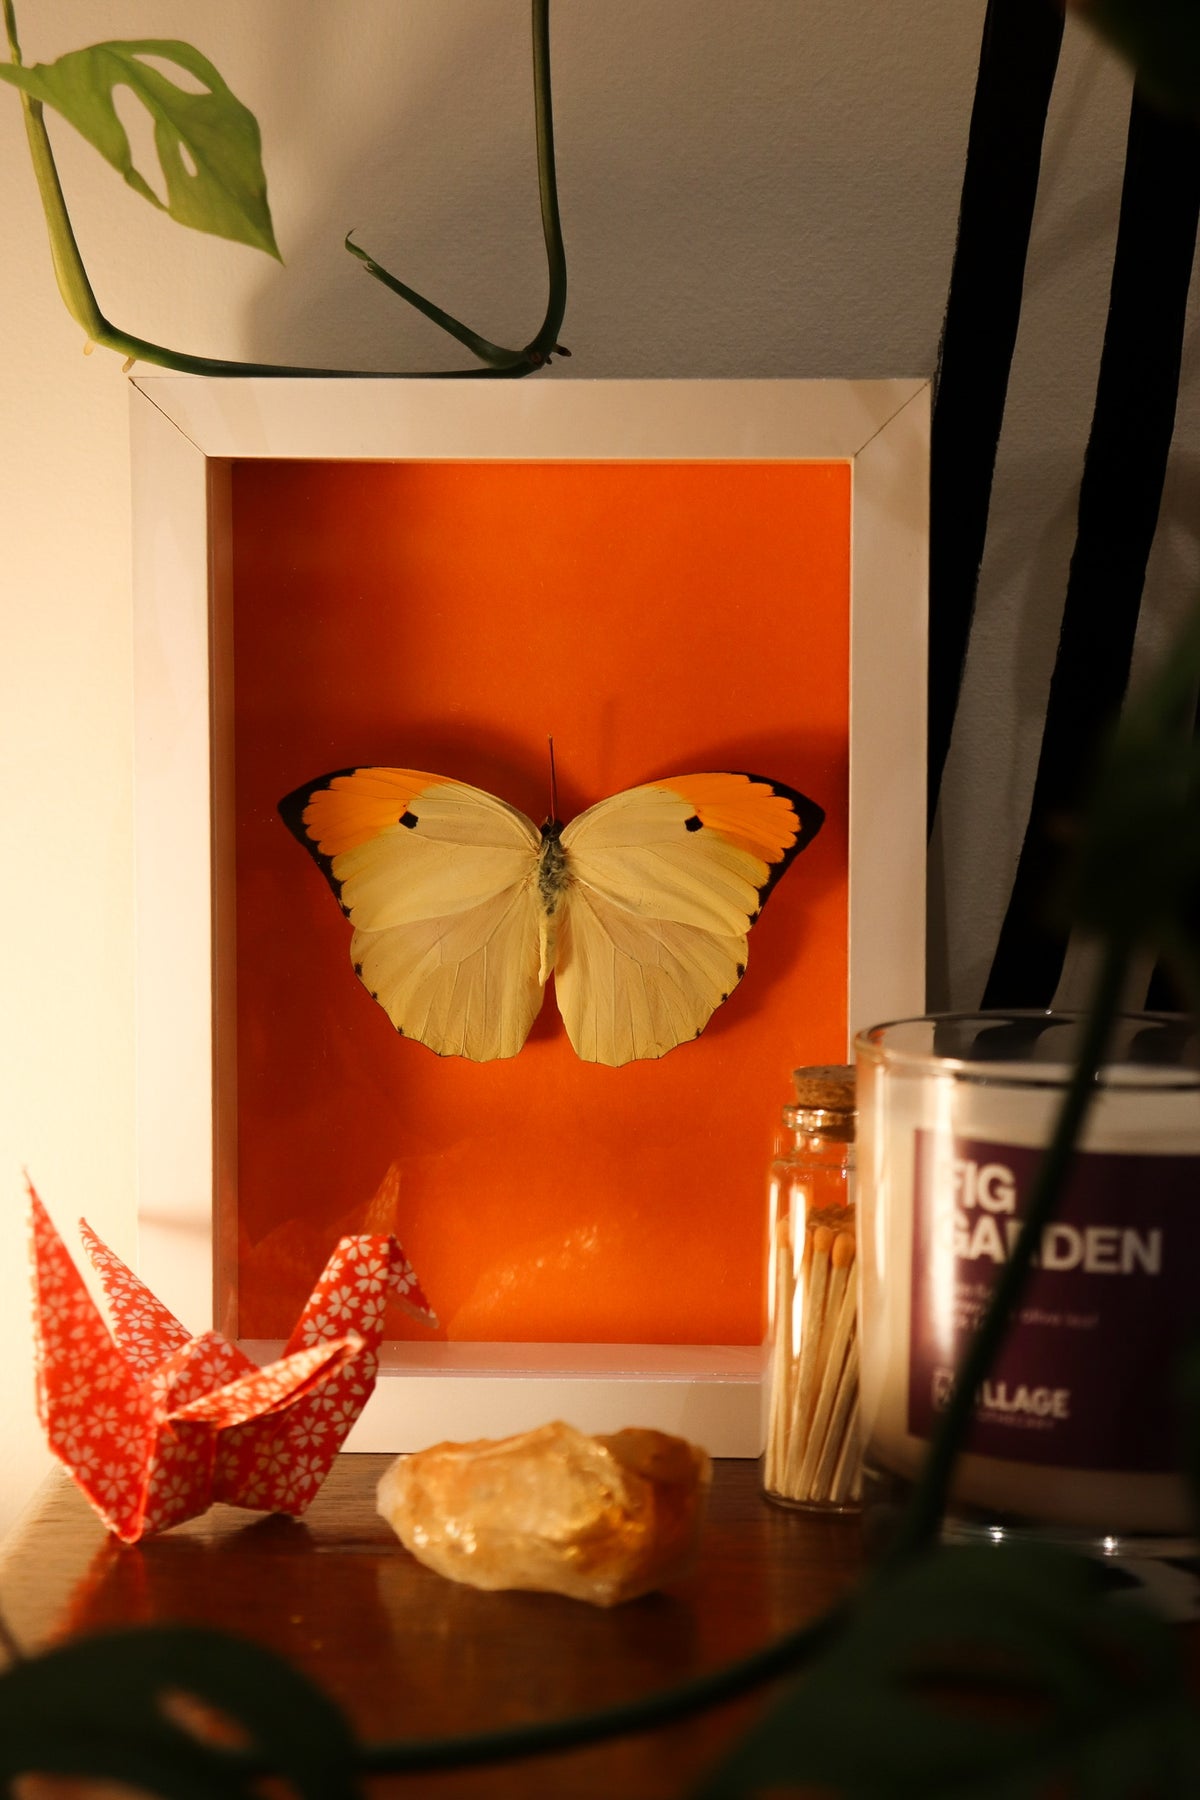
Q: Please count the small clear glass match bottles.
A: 1